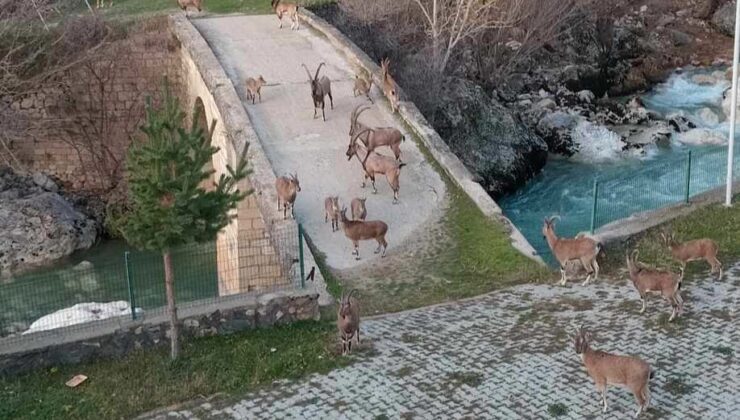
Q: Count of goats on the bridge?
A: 11